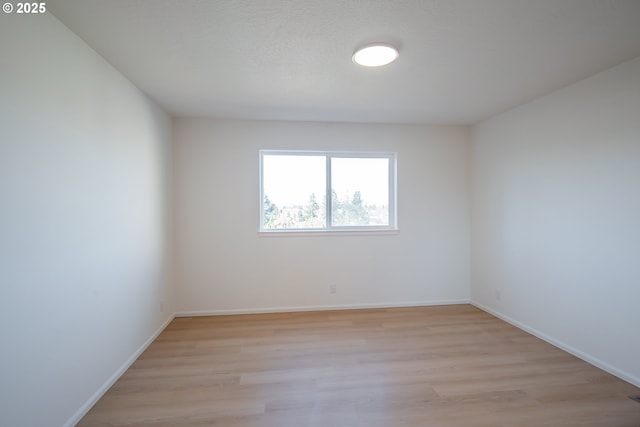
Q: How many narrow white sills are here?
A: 1